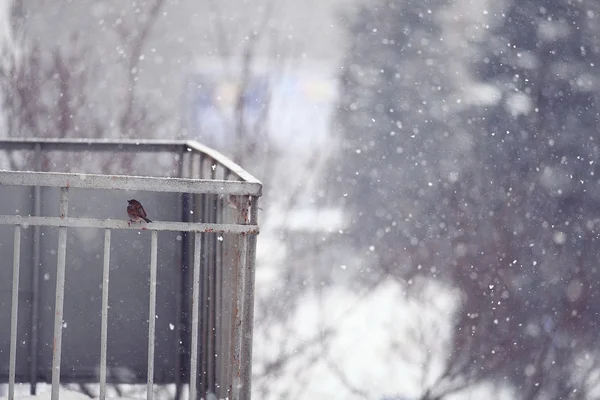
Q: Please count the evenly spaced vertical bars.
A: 5